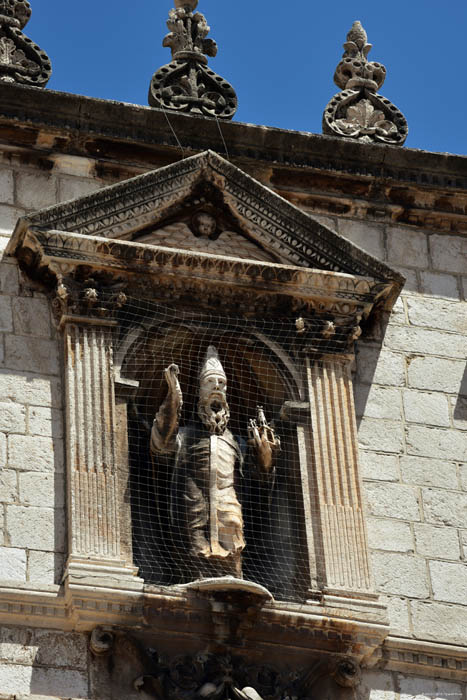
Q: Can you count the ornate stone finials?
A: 3